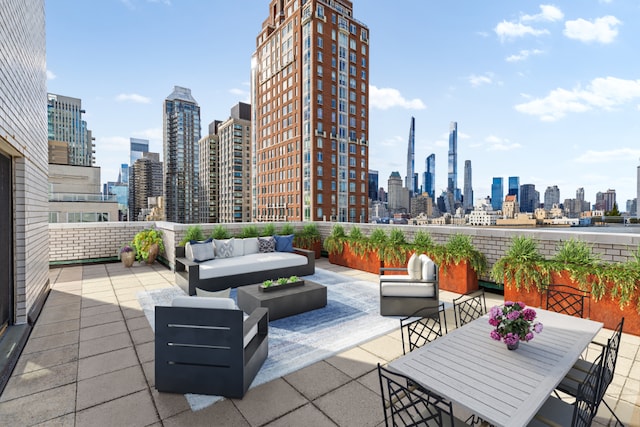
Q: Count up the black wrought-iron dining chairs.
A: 6